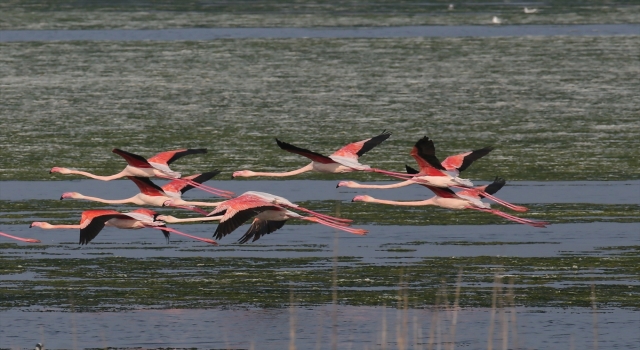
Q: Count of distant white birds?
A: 3